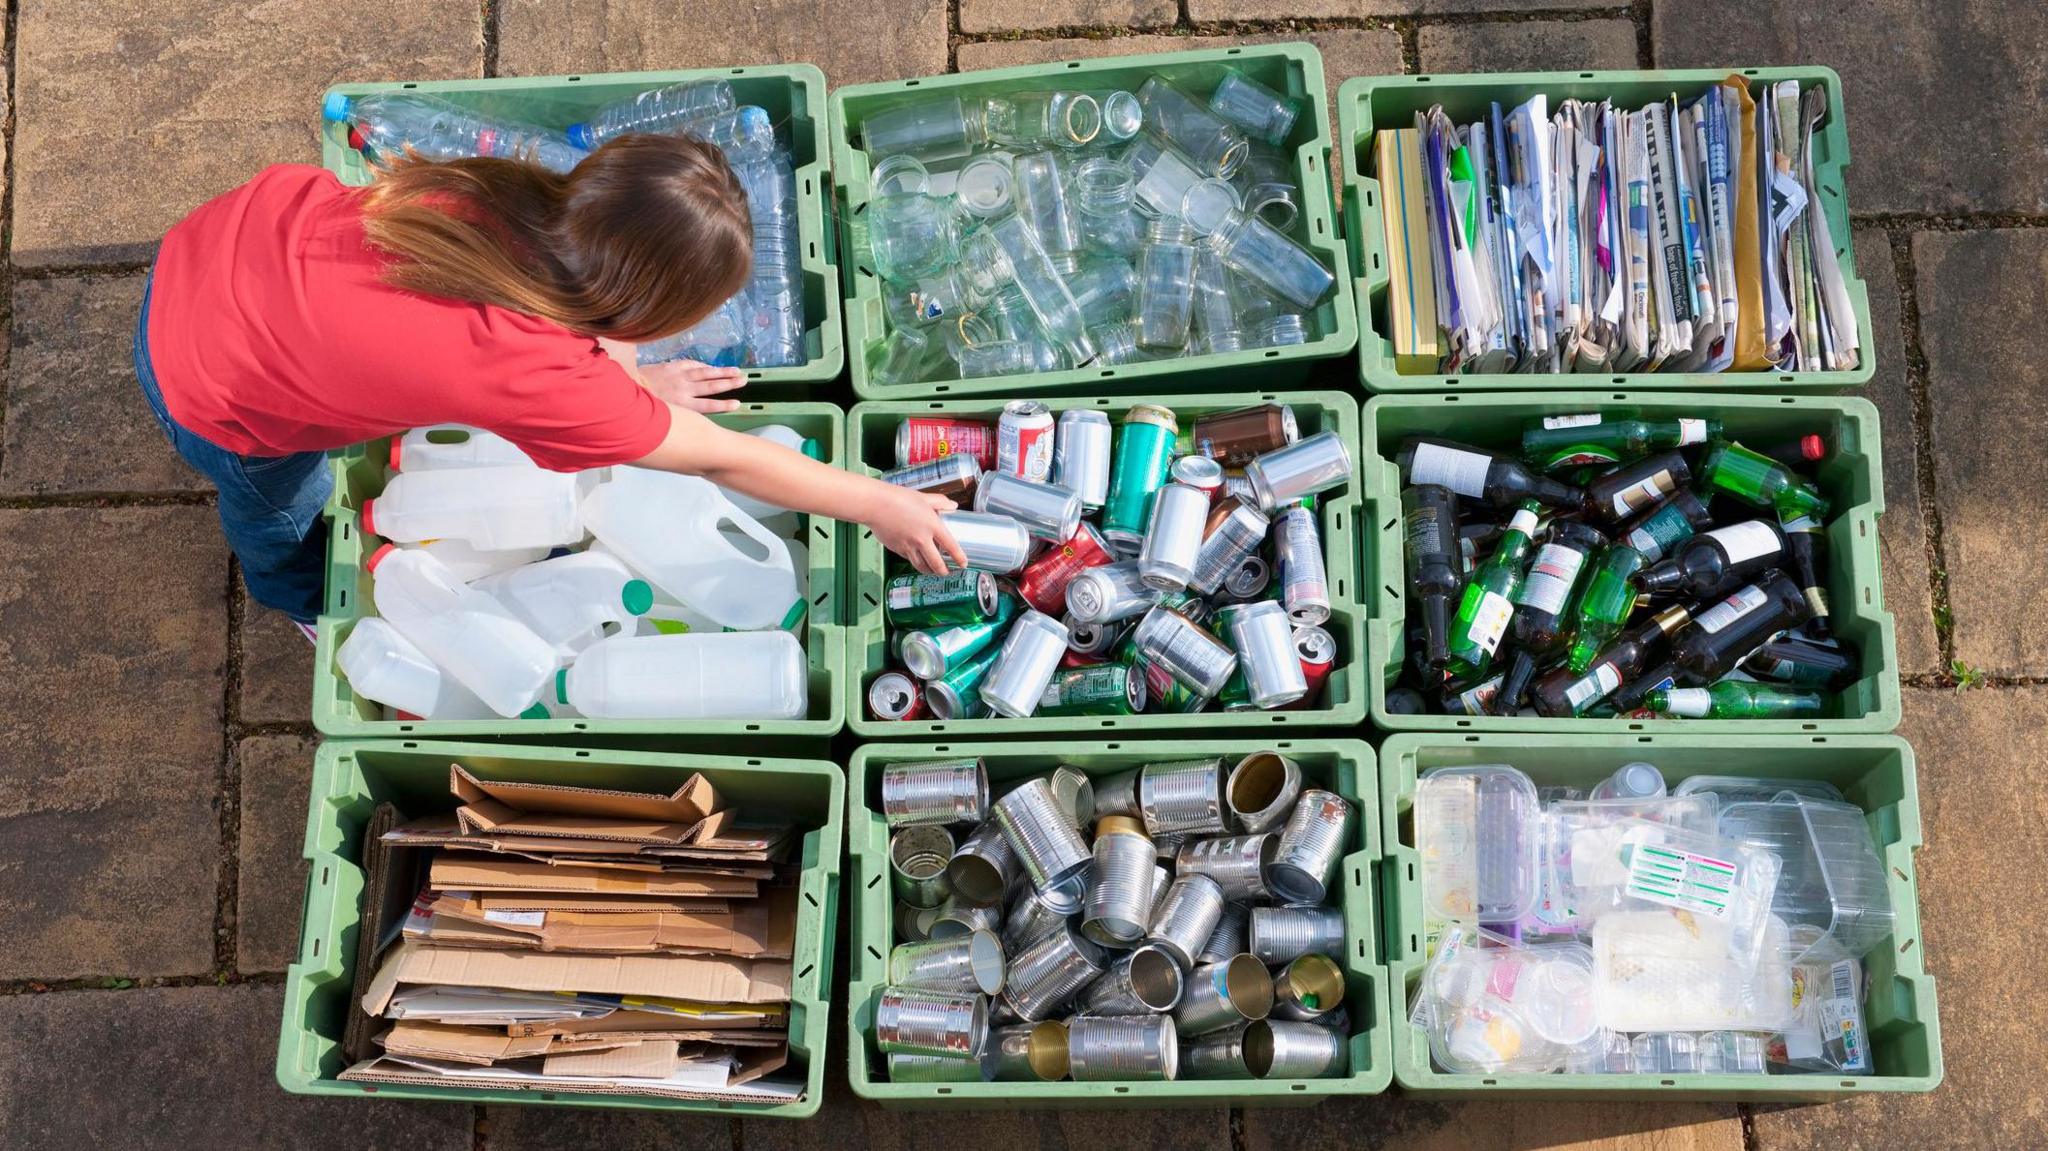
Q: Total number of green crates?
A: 9